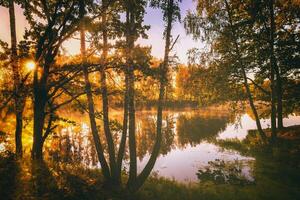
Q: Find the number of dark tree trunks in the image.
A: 10